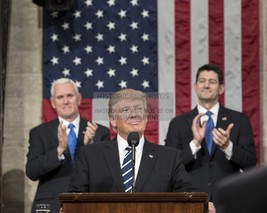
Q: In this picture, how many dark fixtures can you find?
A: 1